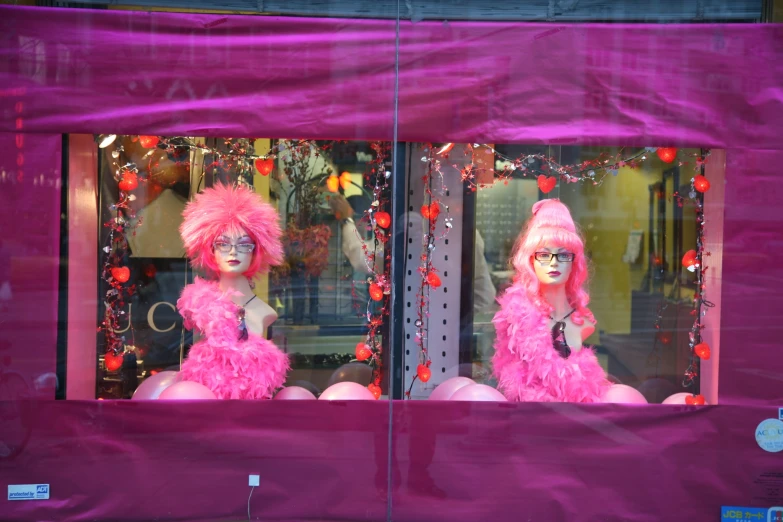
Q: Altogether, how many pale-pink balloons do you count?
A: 8